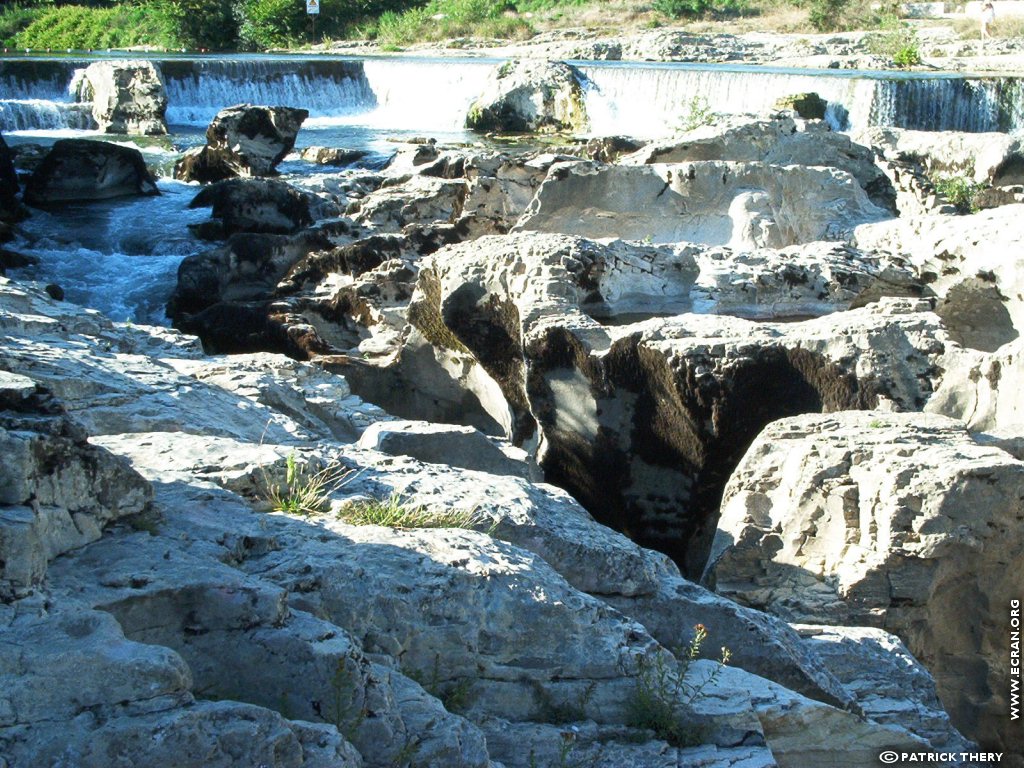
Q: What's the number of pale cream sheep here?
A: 0